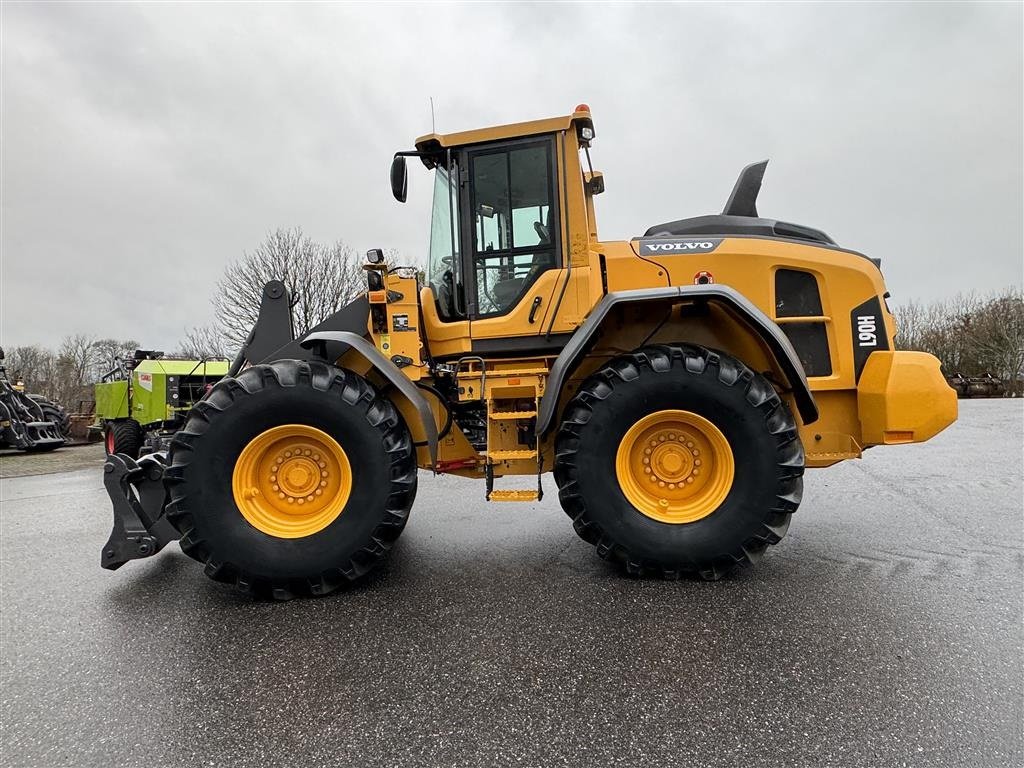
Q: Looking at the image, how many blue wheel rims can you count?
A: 0